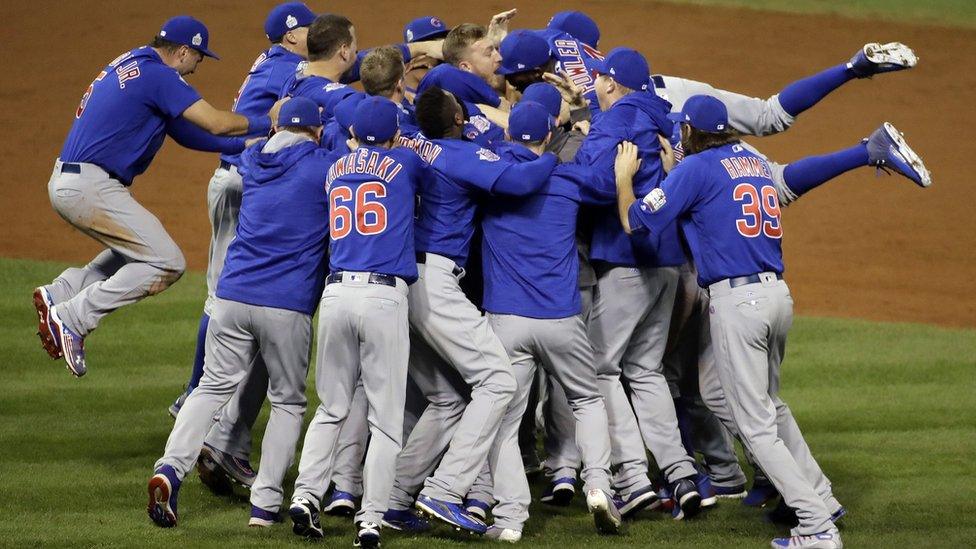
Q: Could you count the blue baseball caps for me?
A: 12